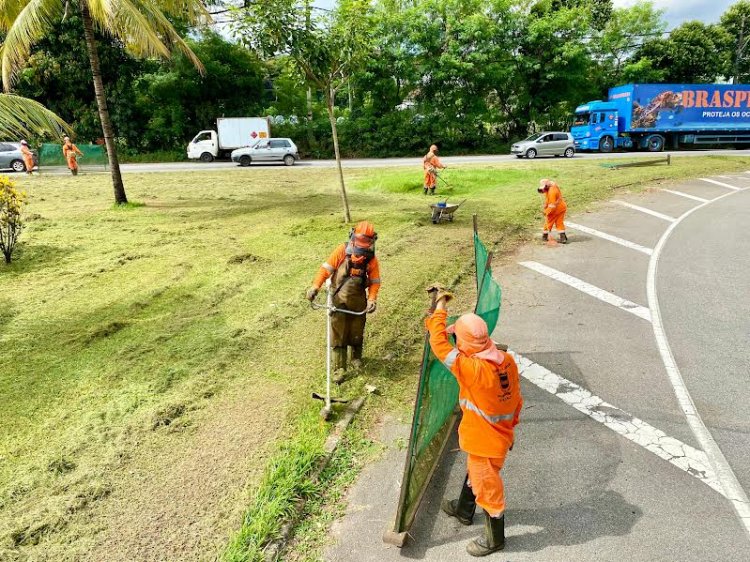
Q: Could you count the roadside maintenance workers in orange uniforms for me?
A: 6